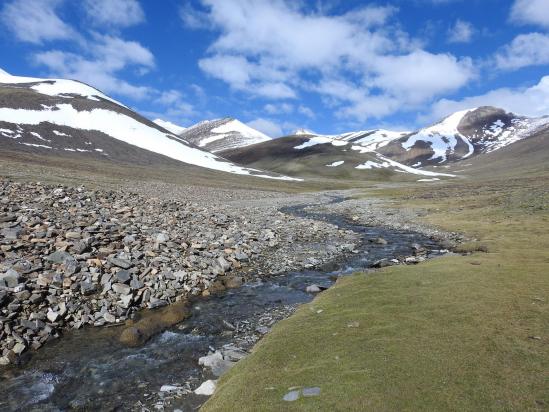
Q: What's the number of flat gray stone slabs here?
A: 2